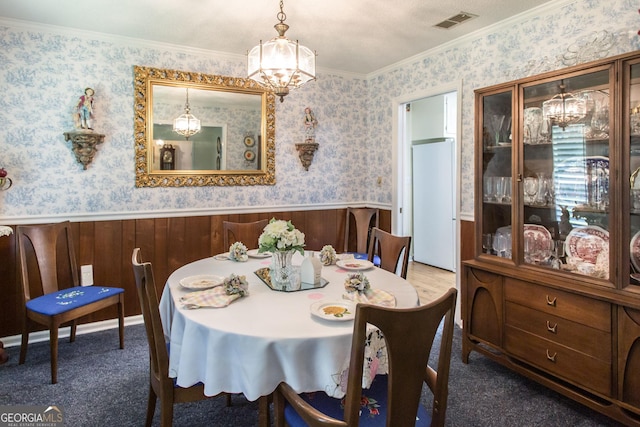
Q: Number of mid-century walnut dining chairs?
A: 6